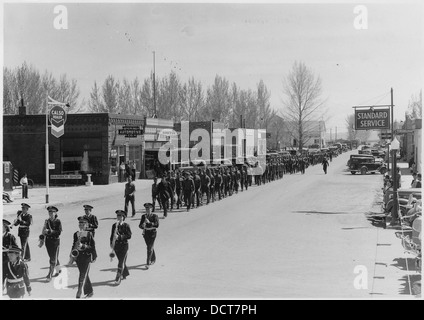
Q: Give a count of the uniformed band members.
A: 8